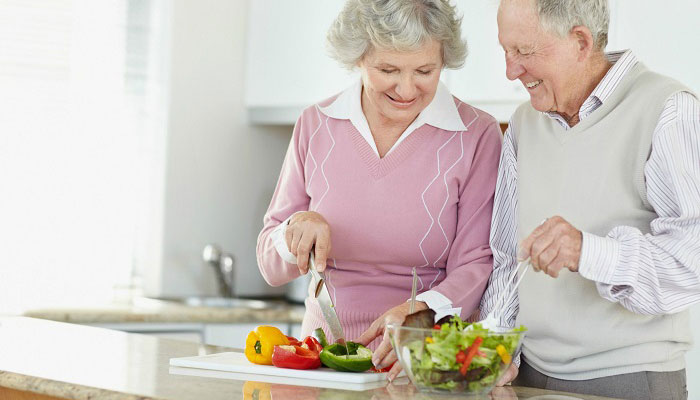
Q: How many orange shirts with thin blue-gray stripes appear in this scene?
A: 0